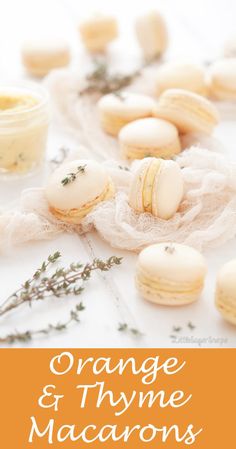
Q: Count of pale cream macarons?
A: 12